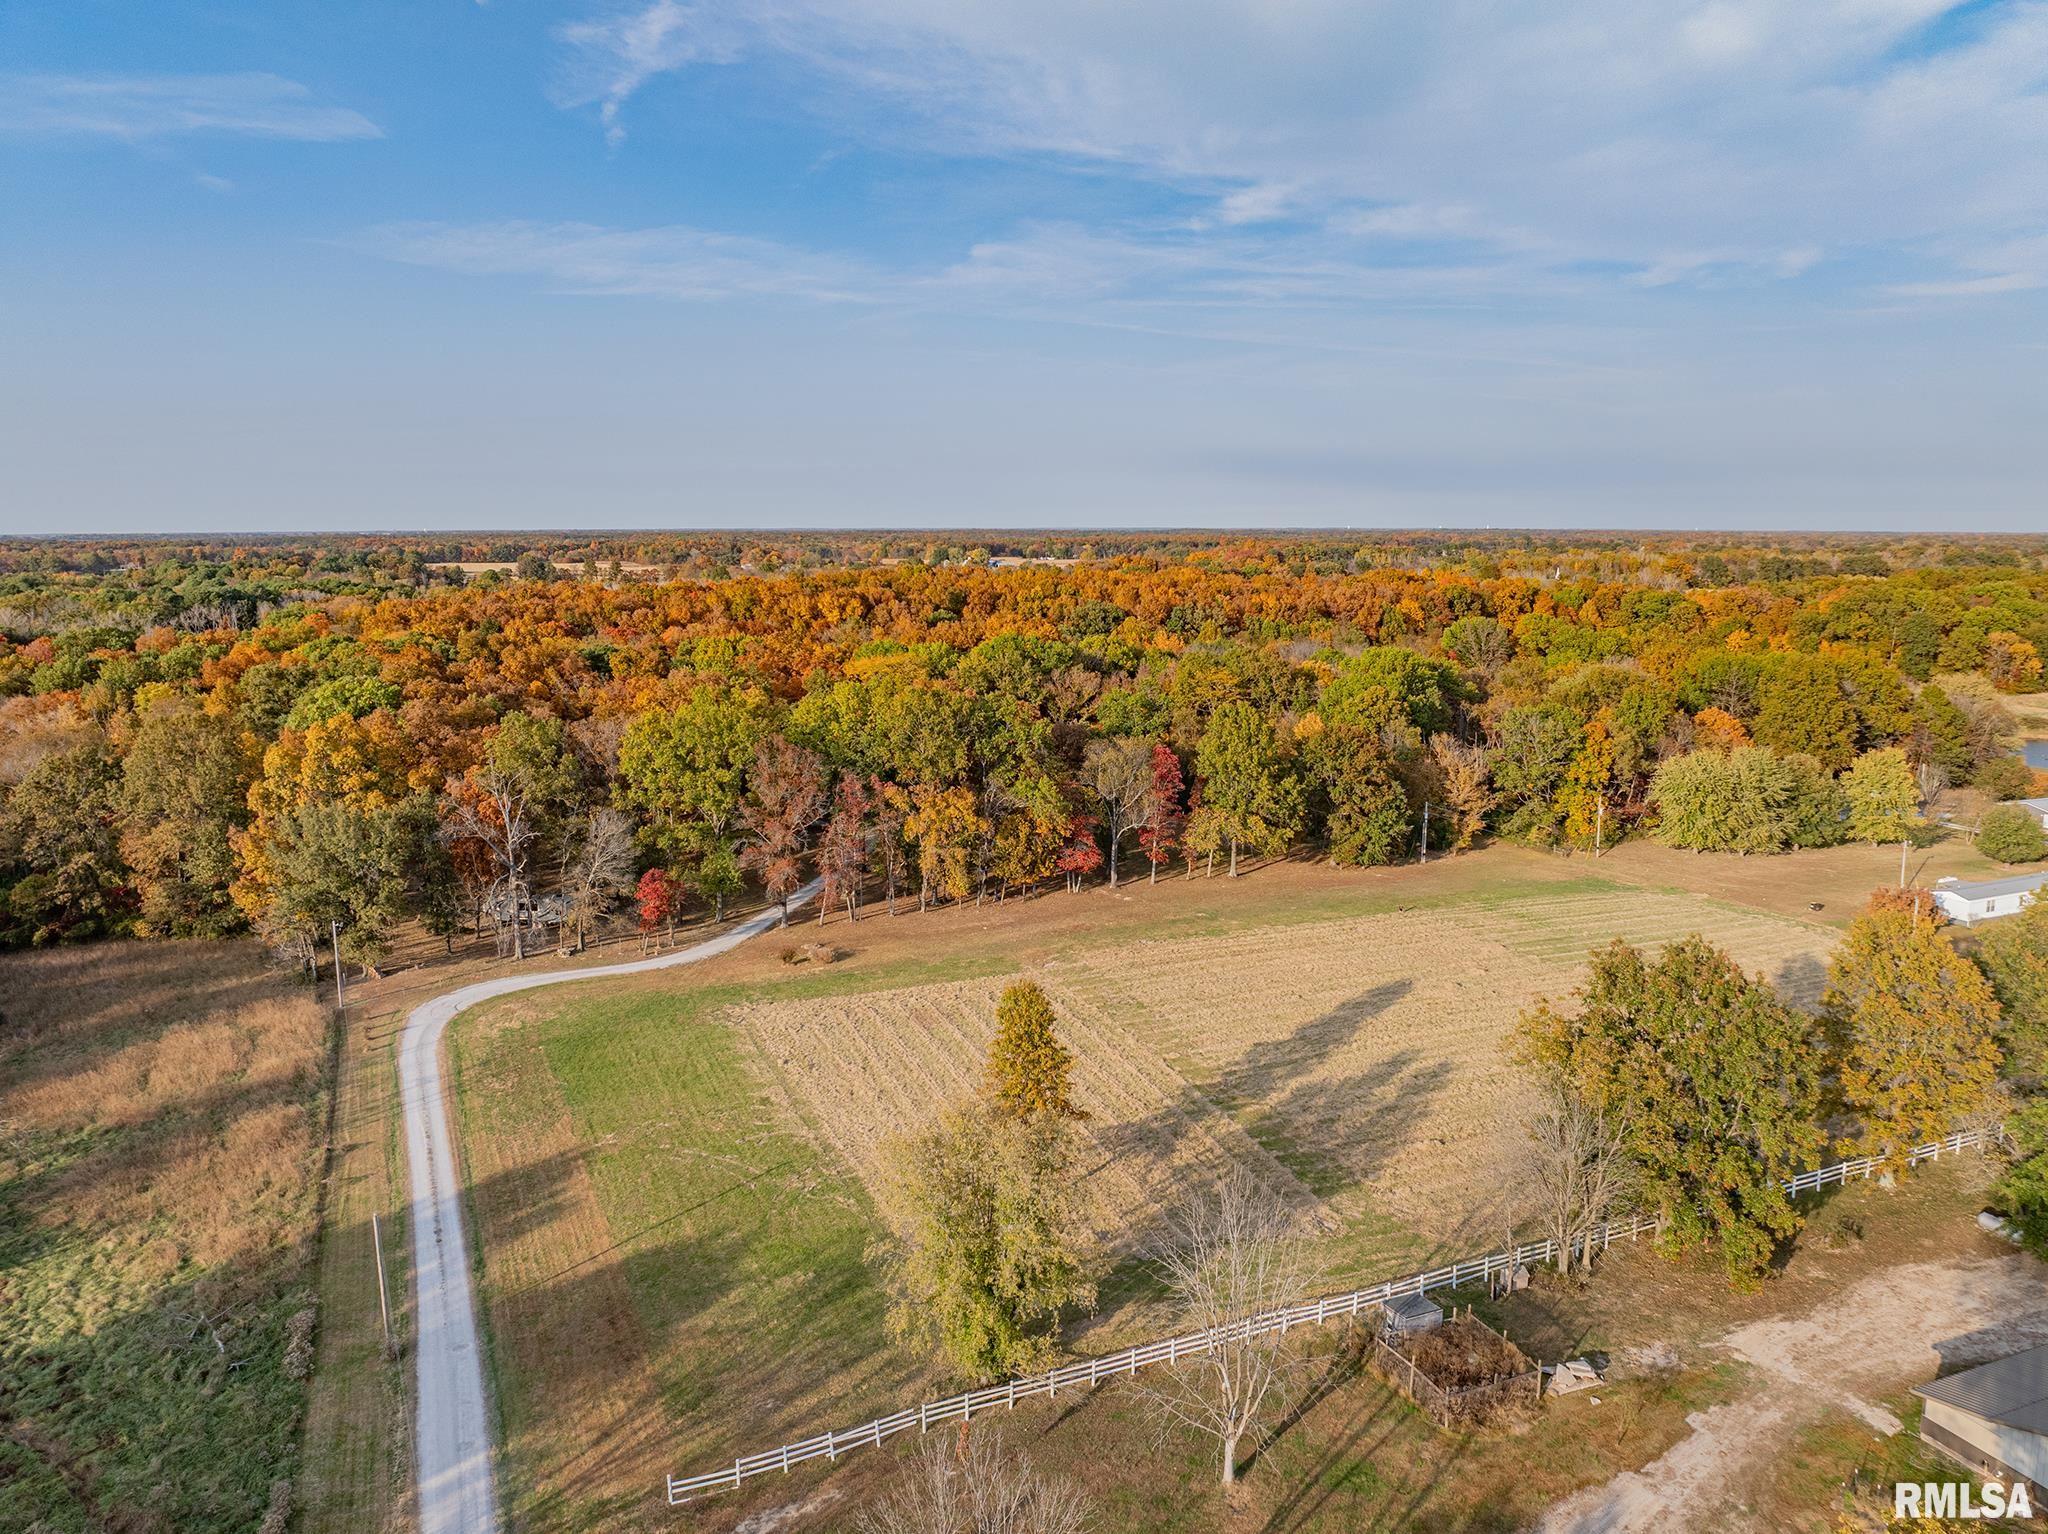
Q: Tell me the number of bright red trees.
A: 3